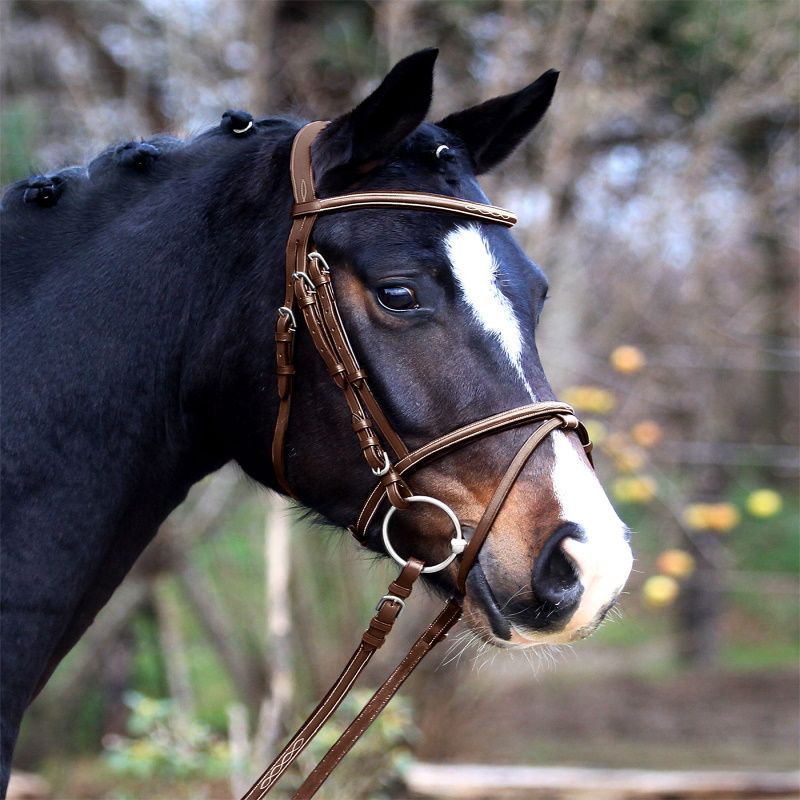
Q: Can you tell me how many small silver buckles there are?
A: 5